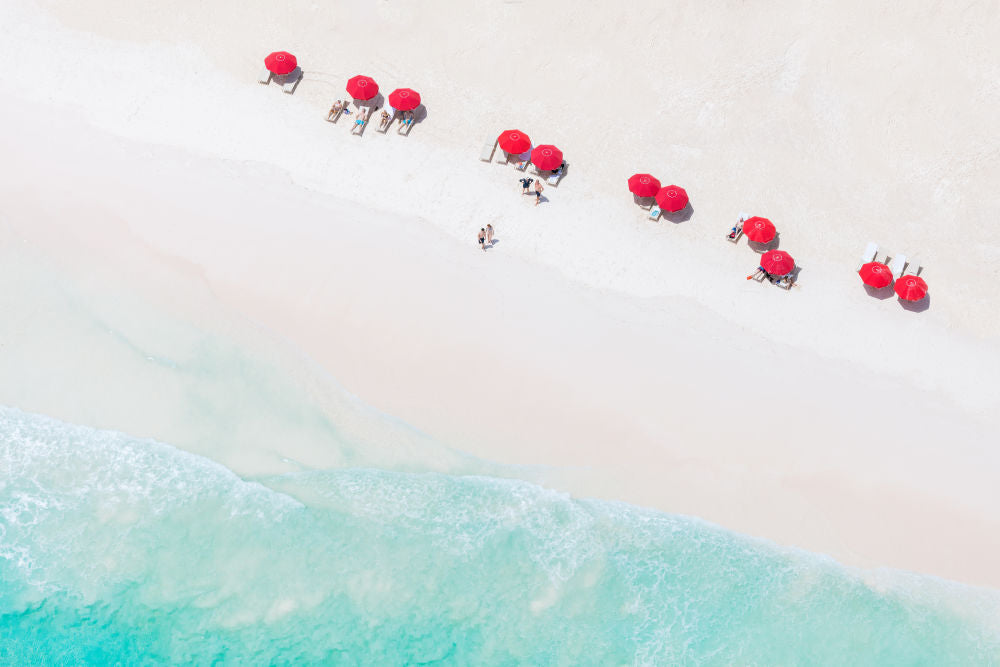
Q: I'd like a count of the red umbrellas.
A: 11